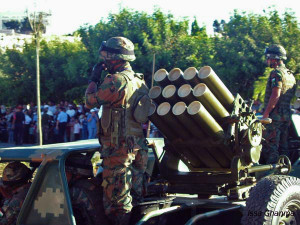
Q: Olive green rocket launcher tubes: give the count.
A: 12